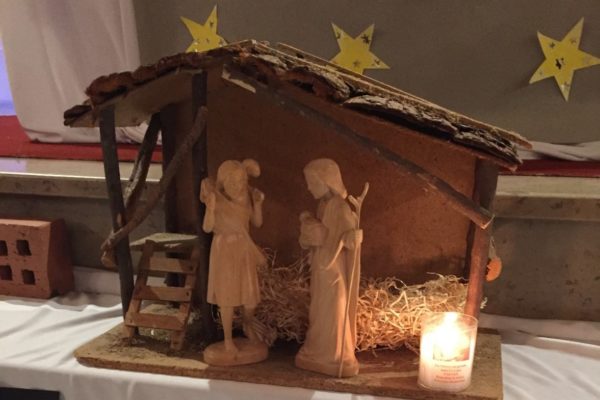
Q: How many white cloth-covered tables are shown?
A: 1